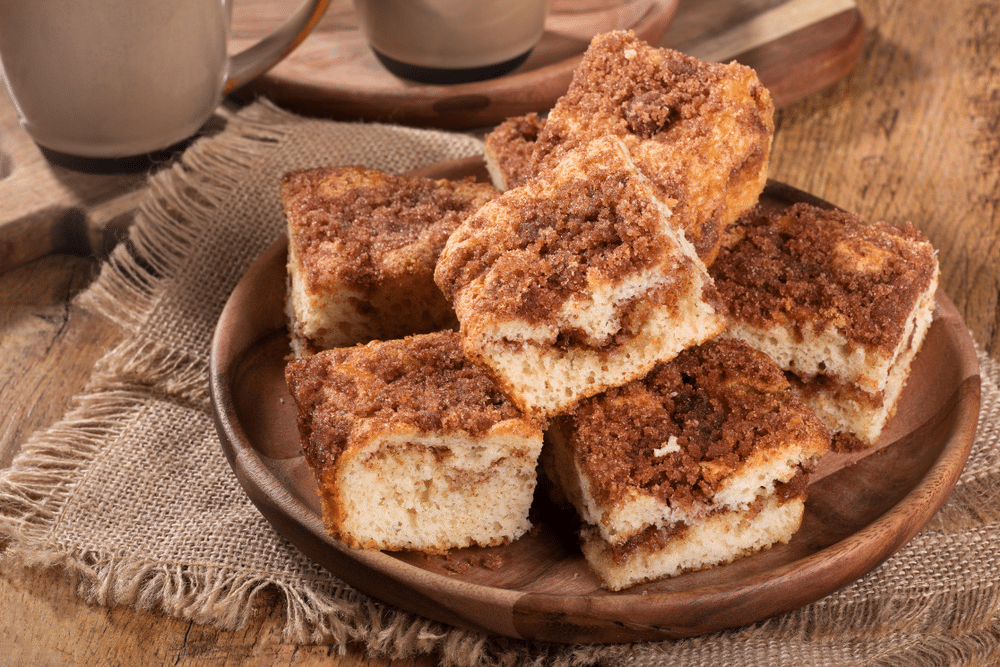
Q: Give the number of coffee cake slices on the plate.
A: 7